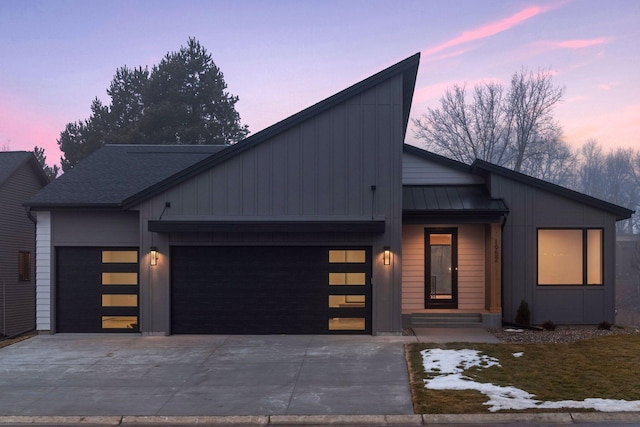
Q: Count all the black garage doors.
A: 2